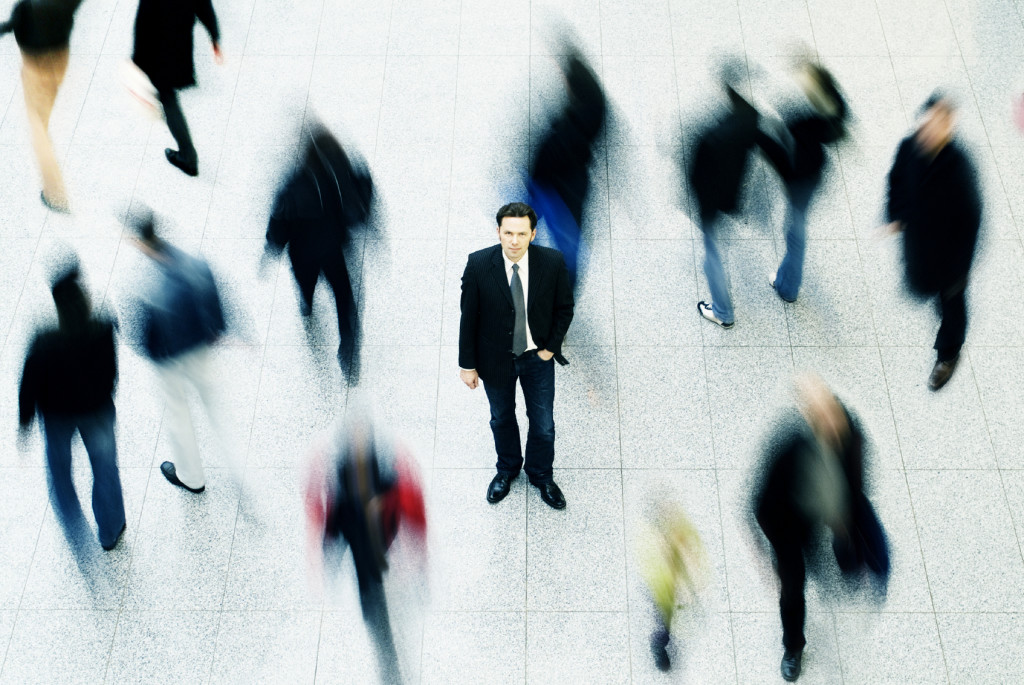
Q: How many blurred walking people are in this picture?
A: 12